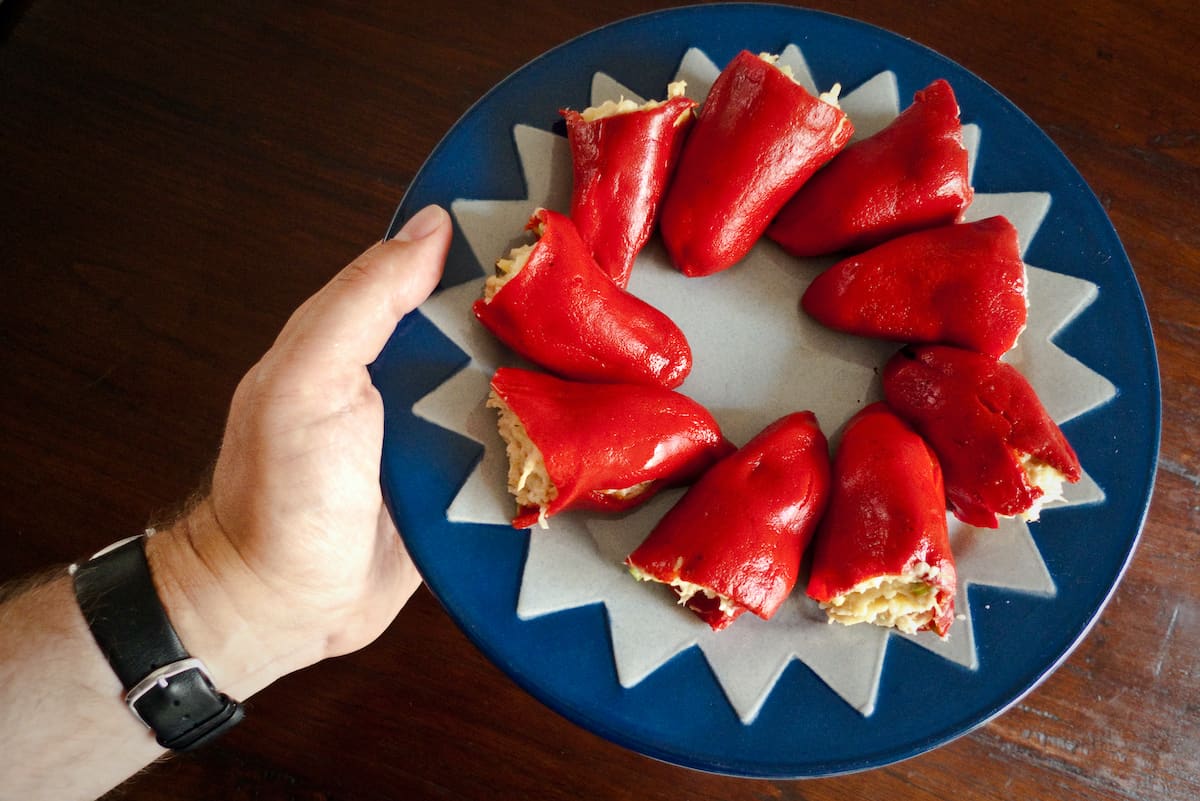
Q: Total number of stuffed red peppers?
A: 9